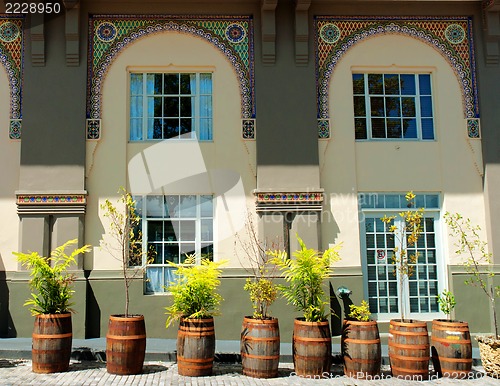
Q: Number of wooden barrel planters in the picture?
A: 8